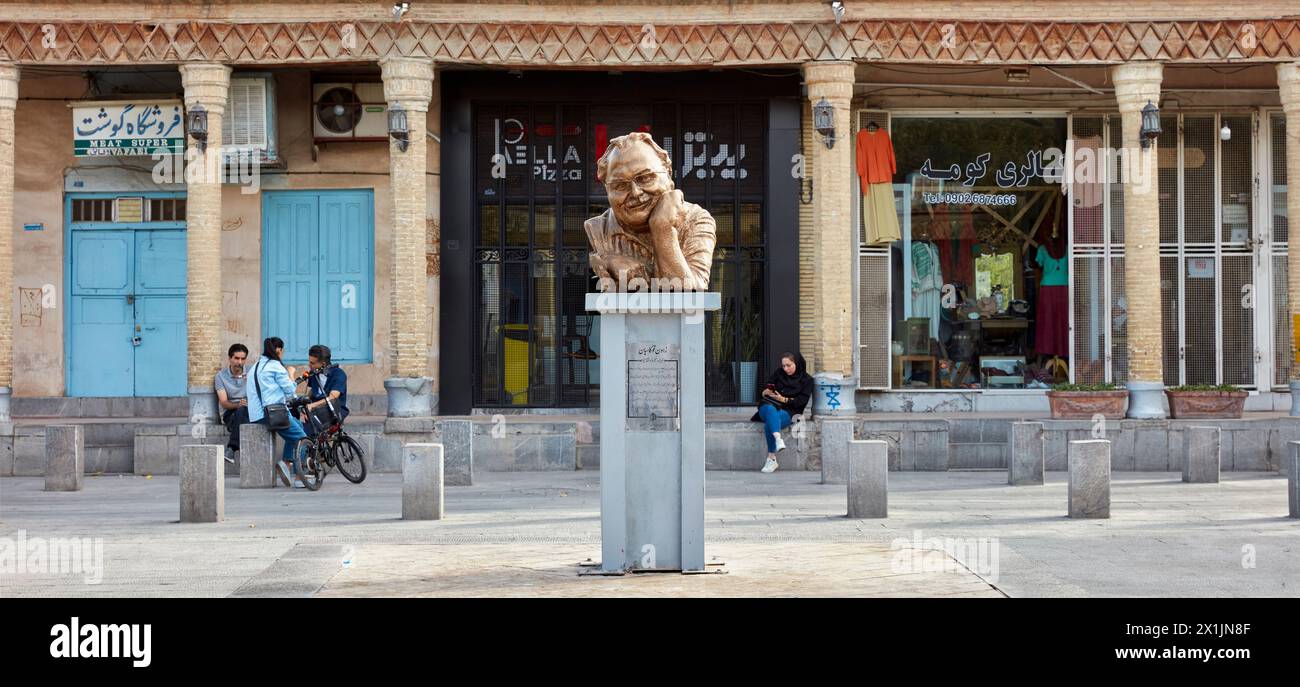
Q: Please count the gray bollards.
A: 11